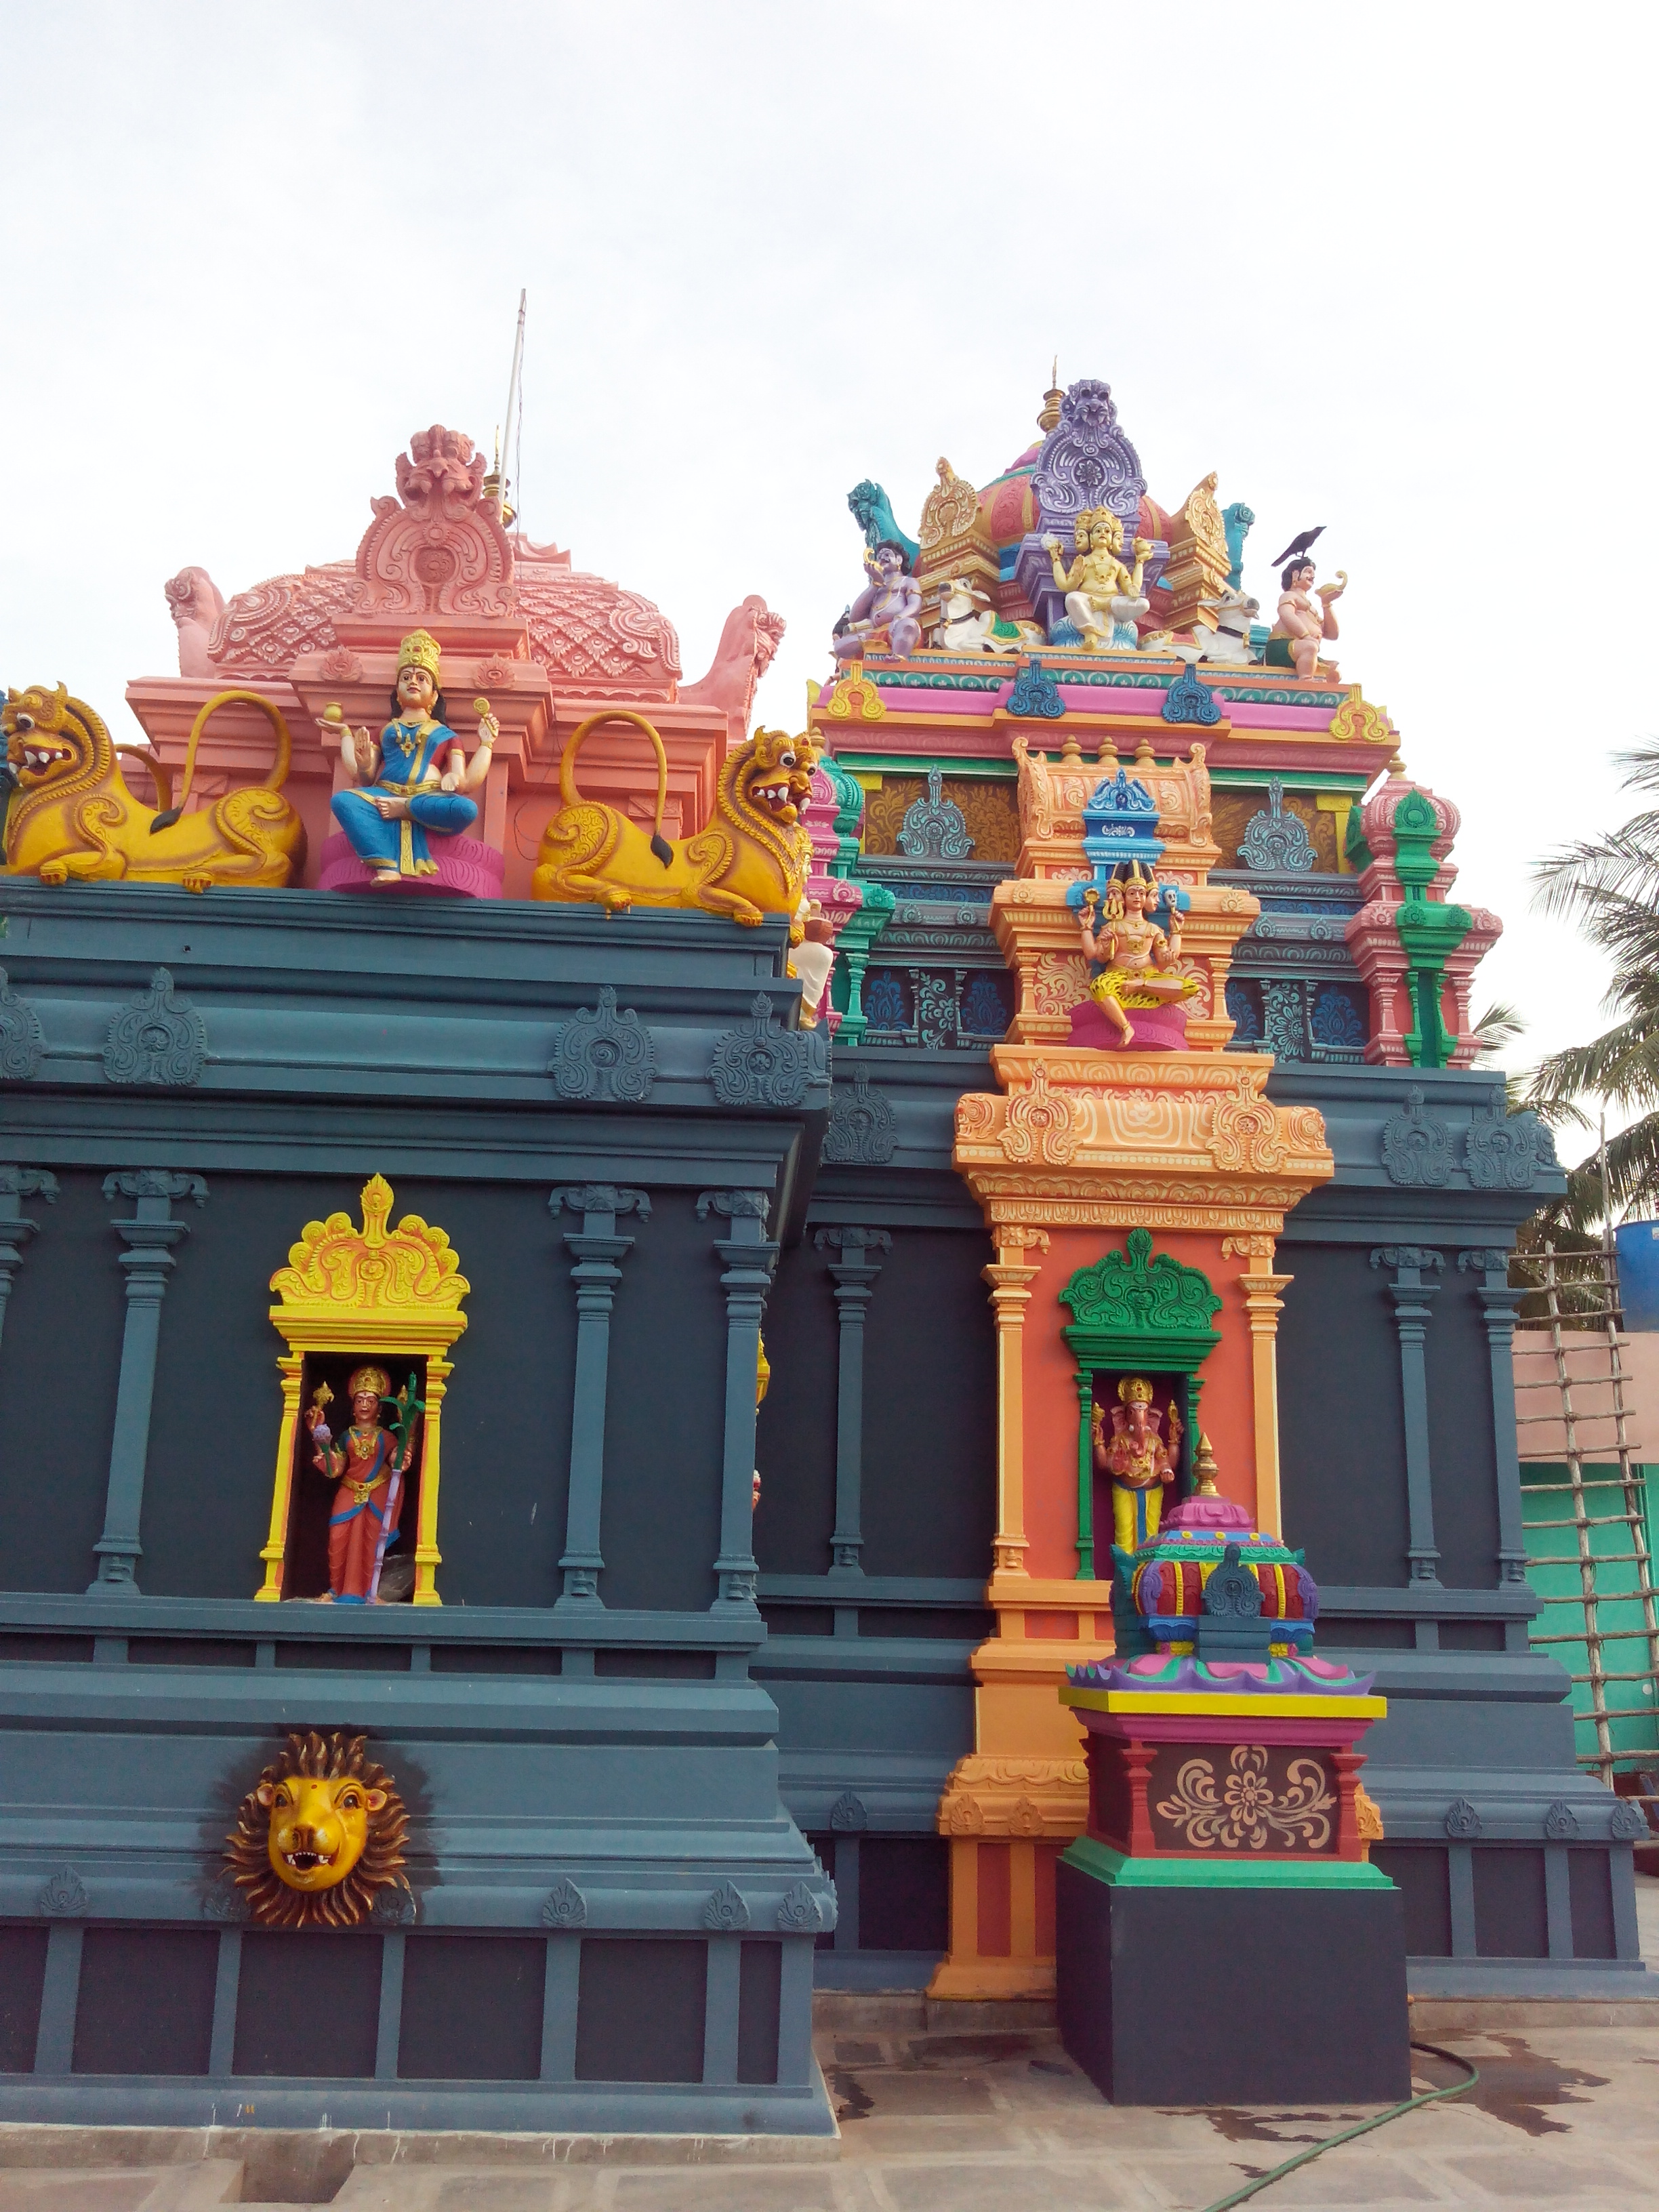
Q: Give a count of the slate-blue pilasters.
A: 7